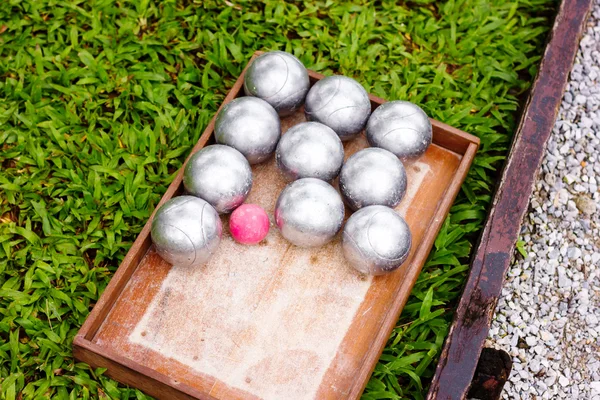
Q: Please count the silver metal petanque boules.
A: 10